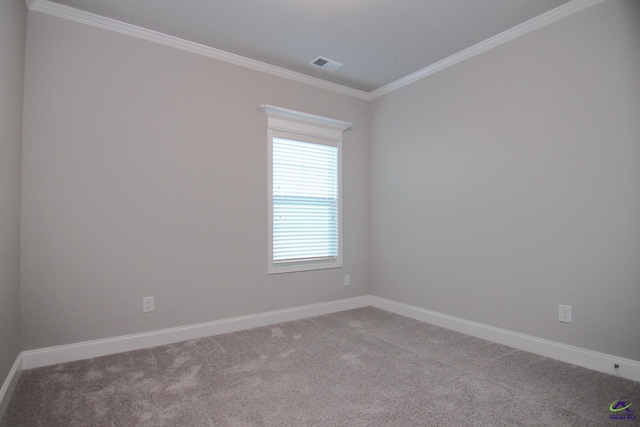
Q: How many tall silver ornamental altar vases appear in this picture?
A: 0